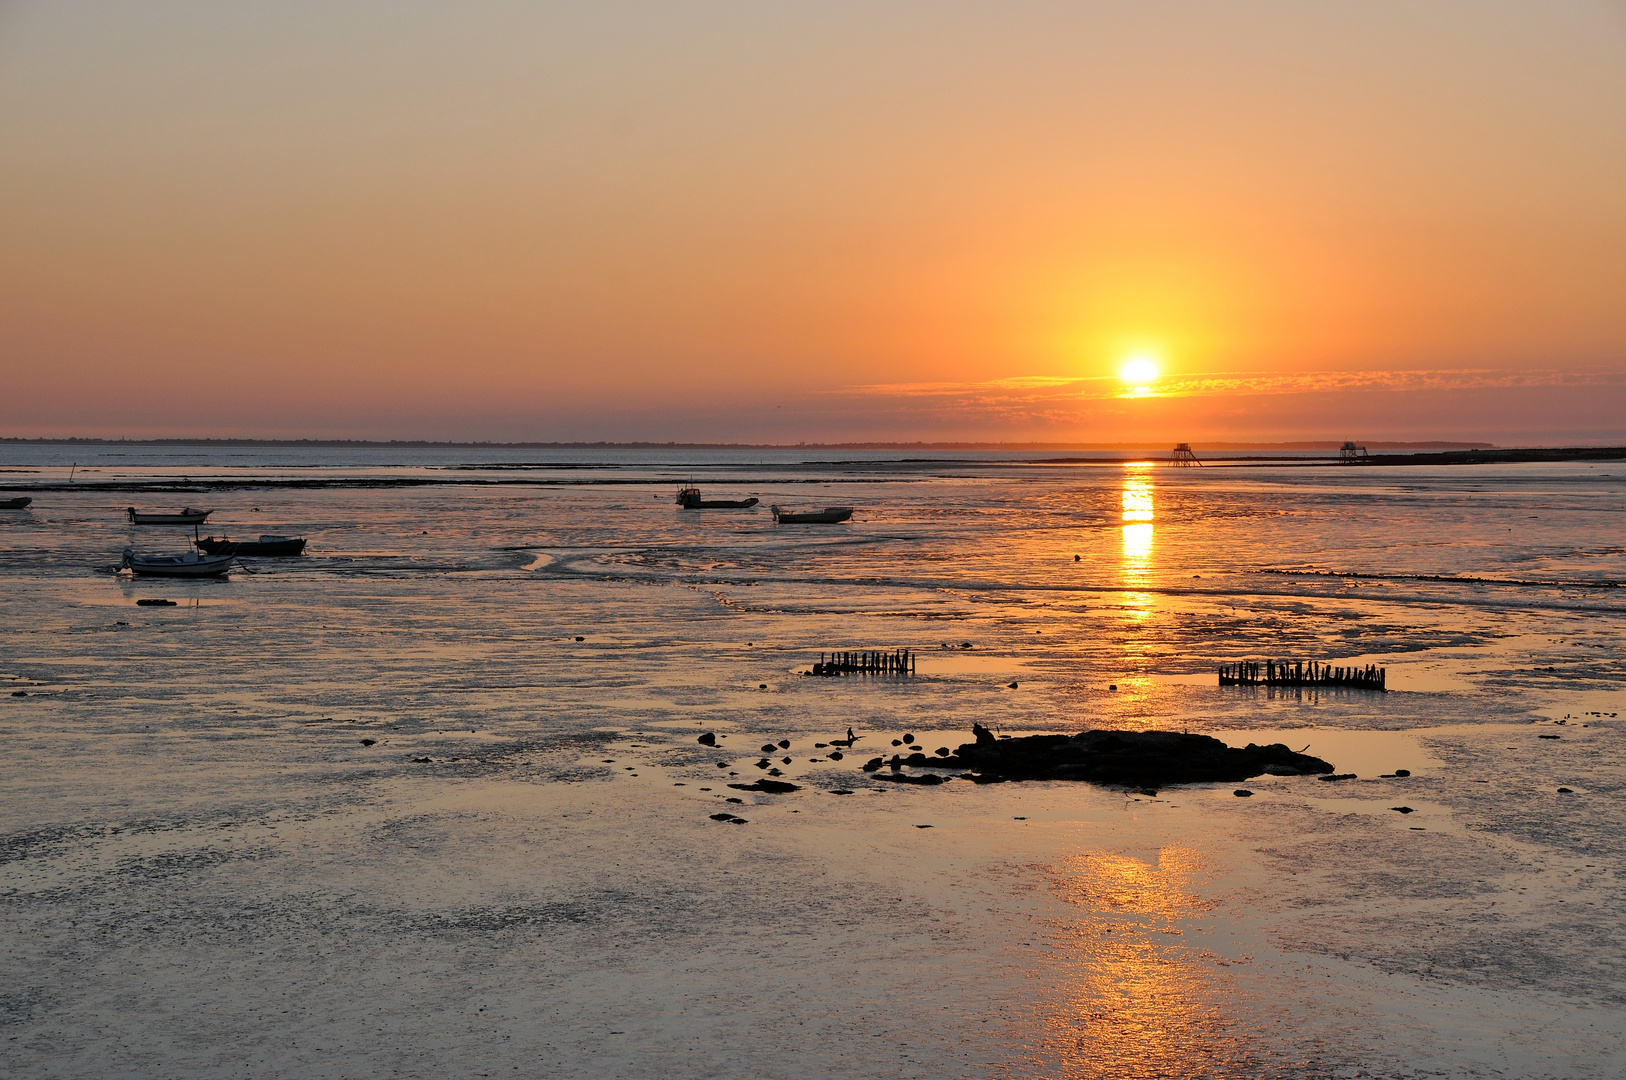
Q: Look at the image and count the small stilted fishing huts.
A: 2